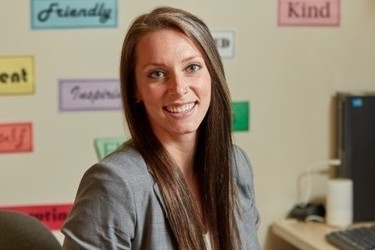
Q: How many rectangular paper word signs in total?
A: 9